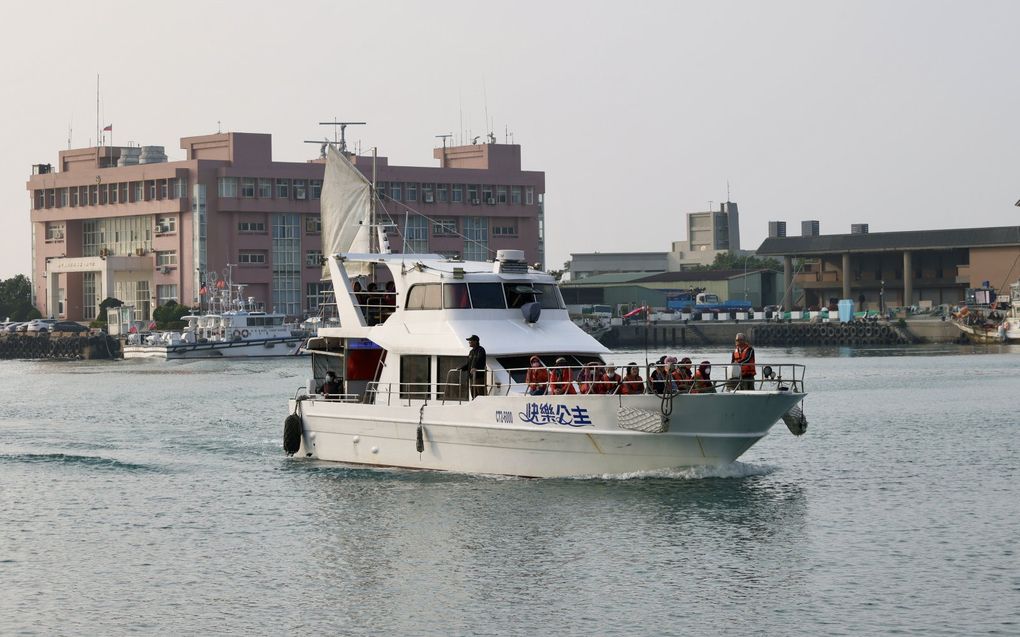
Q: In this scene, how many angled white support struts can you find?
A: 1